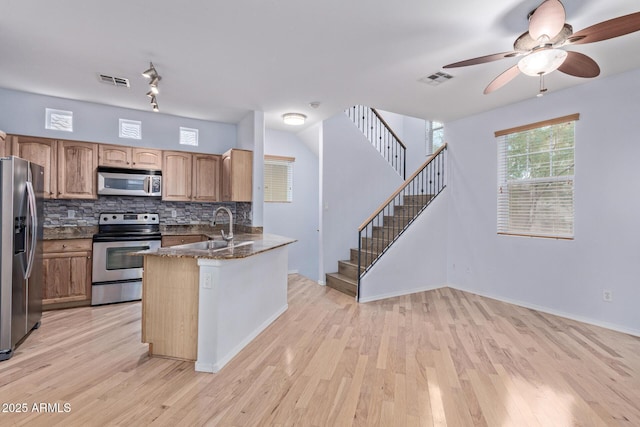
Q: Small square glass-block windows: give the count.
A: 3